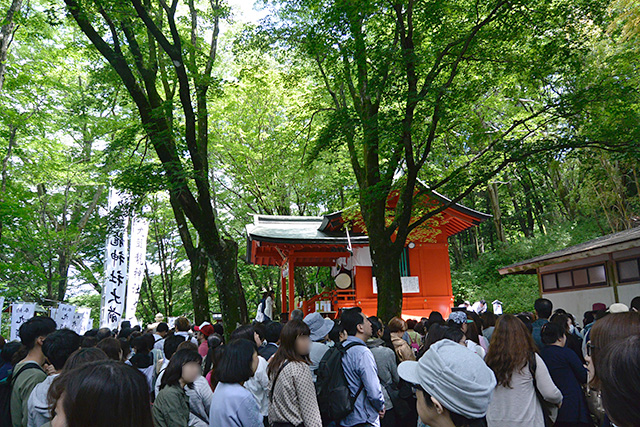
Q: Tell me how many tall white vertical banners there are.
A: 2